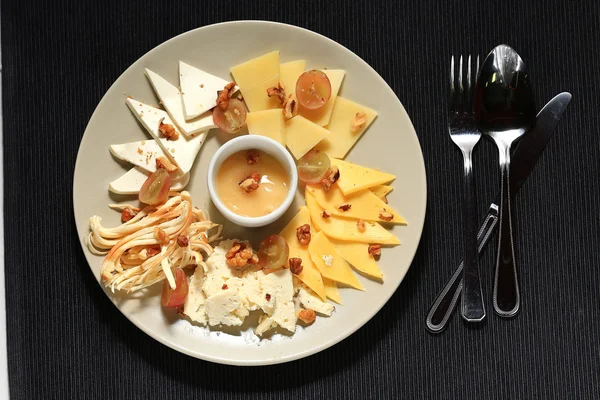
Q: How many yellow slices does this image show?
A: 14